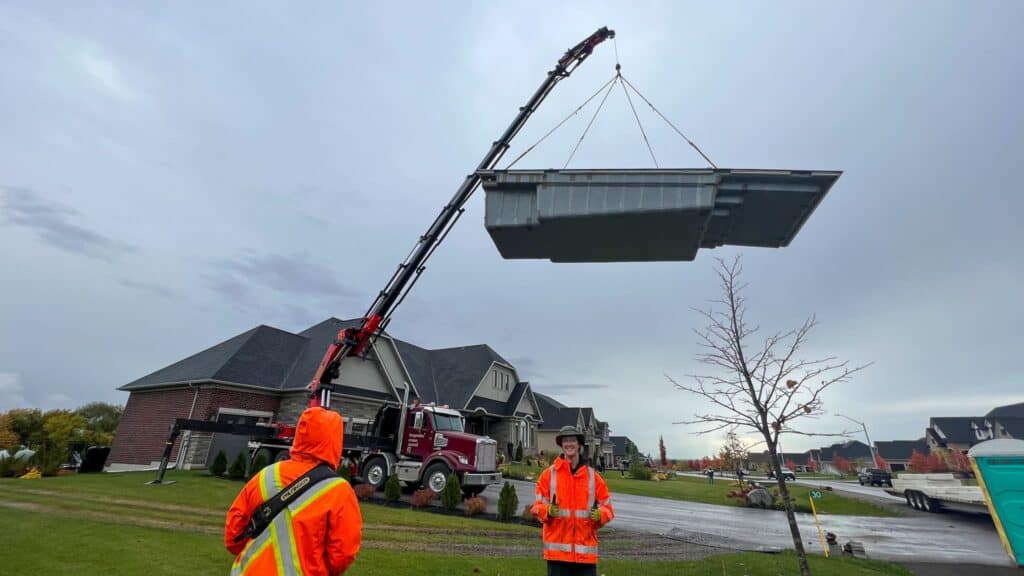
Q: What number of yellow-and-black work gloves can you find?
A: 2